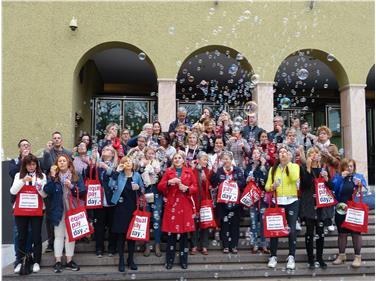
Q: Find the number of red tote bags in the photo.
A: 10